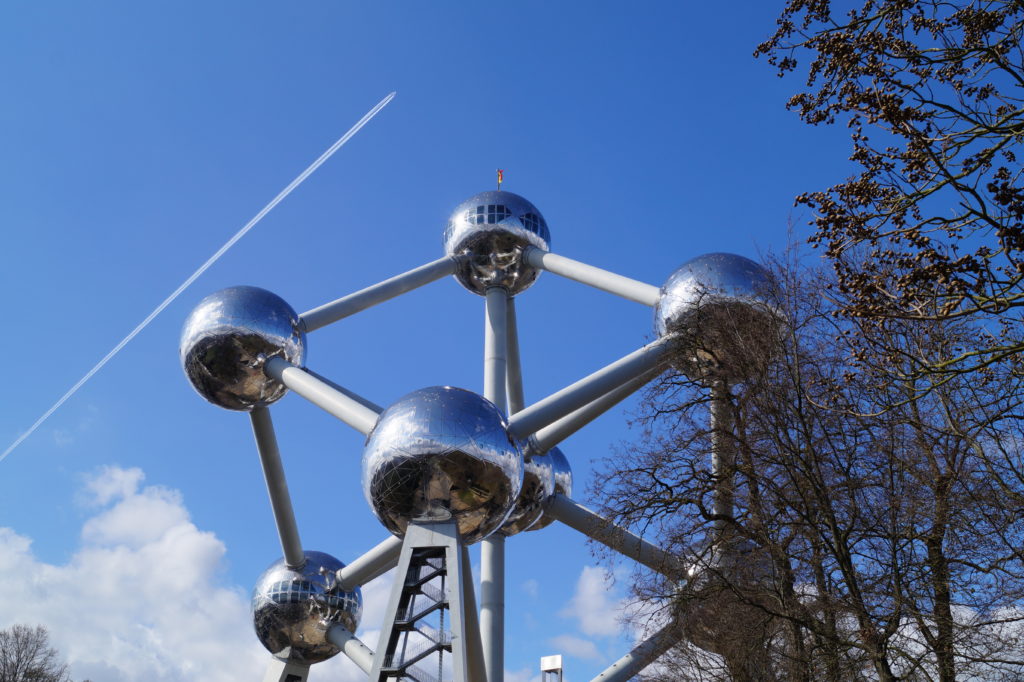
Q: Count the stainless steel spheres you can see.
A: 8